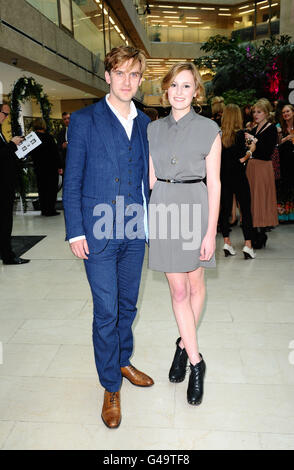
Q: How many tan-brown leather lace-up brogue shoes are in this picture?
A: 2